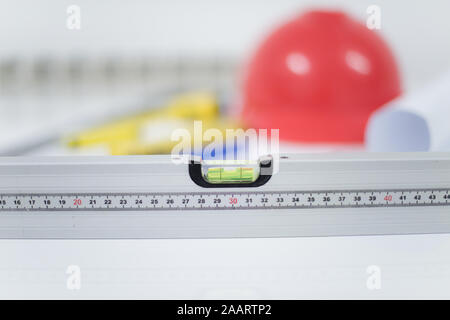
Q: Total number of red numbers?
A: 3